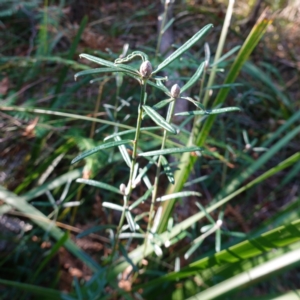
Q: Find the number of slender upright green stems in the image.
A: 2